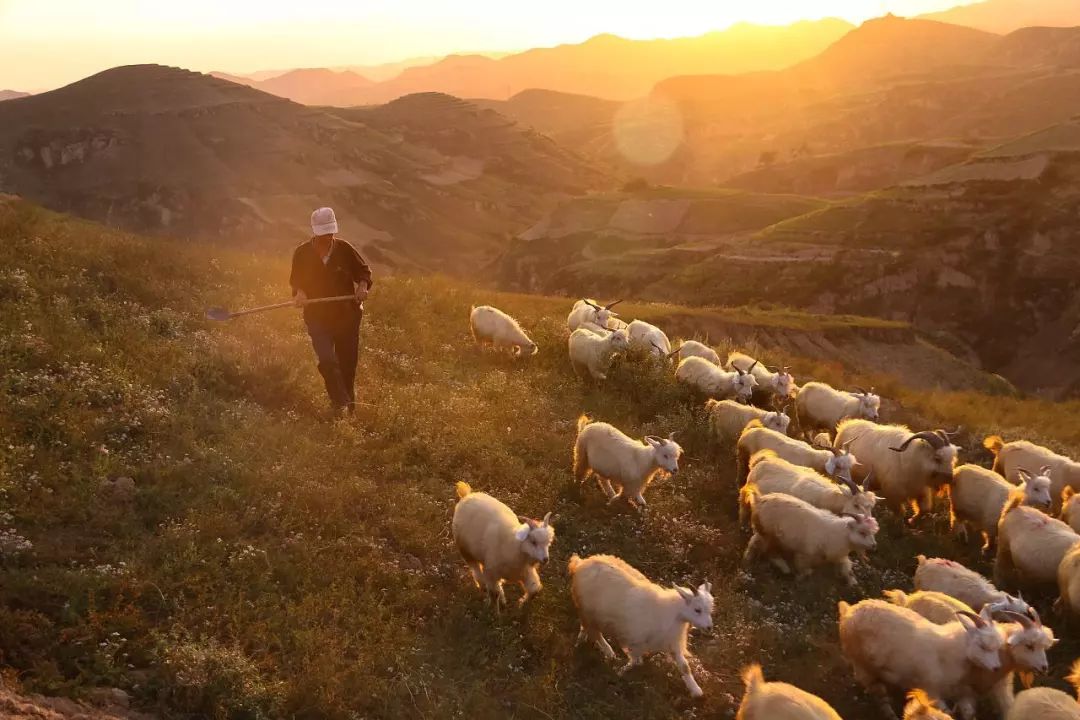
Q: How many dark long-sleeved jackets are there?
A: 1